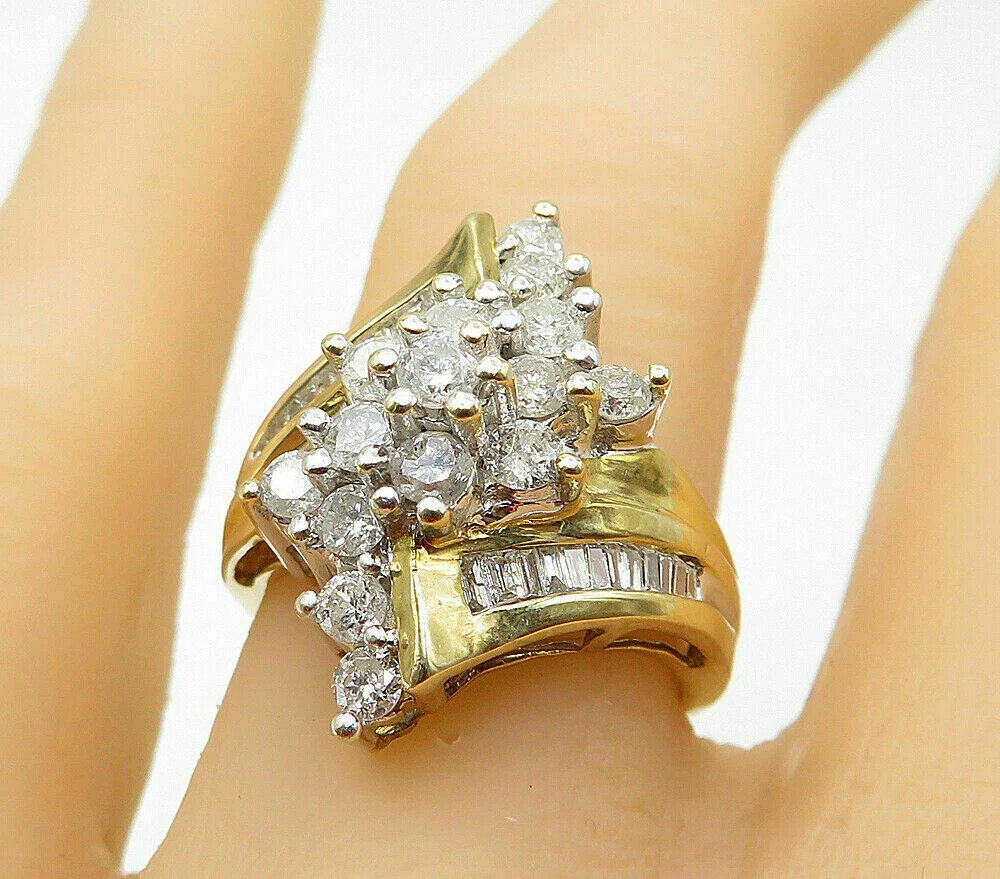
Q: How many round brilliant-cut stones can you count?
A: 15